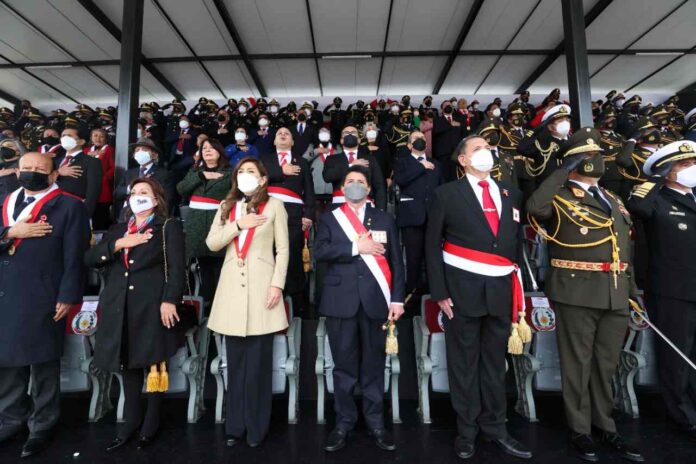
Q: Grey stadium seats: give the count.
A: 7